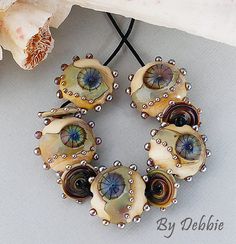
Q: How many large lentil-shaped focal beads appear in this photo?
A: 5